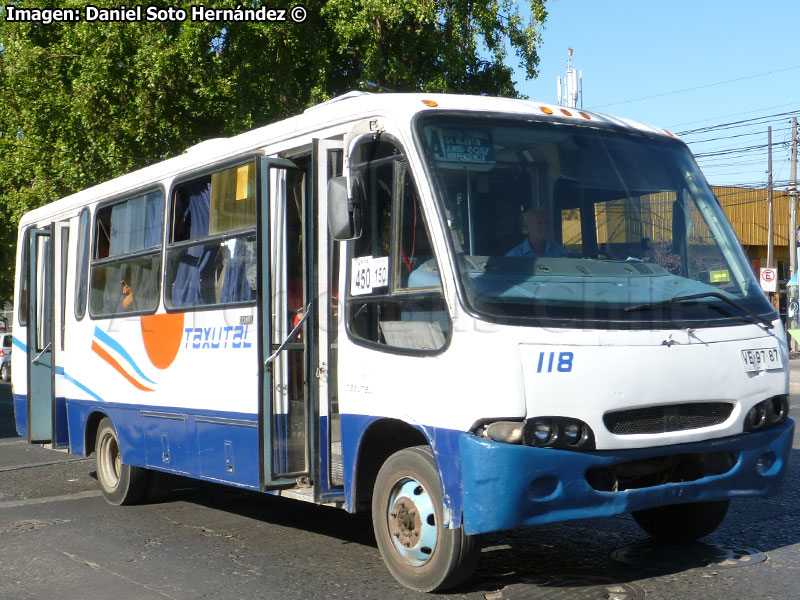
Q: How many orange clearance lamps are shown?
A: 5